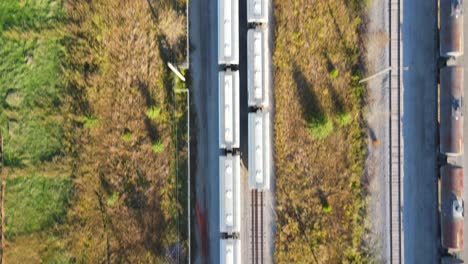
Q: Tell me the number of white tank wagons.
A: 7